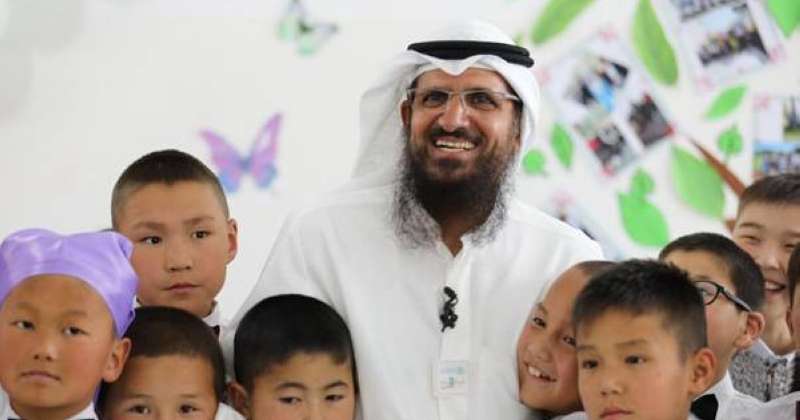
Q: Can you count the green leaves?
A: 10